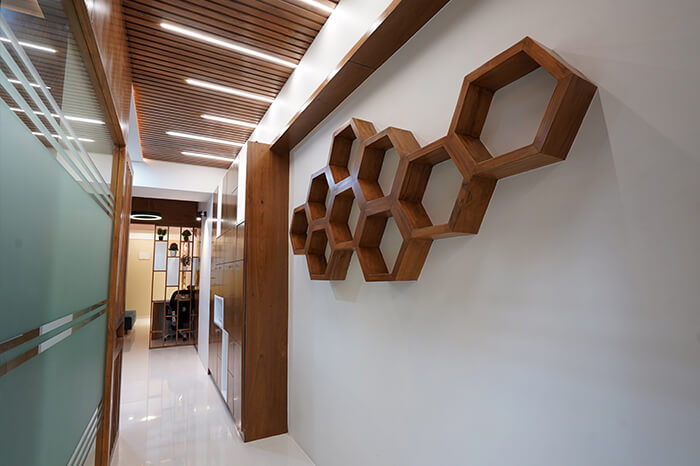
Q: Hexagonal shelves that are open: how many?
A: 9